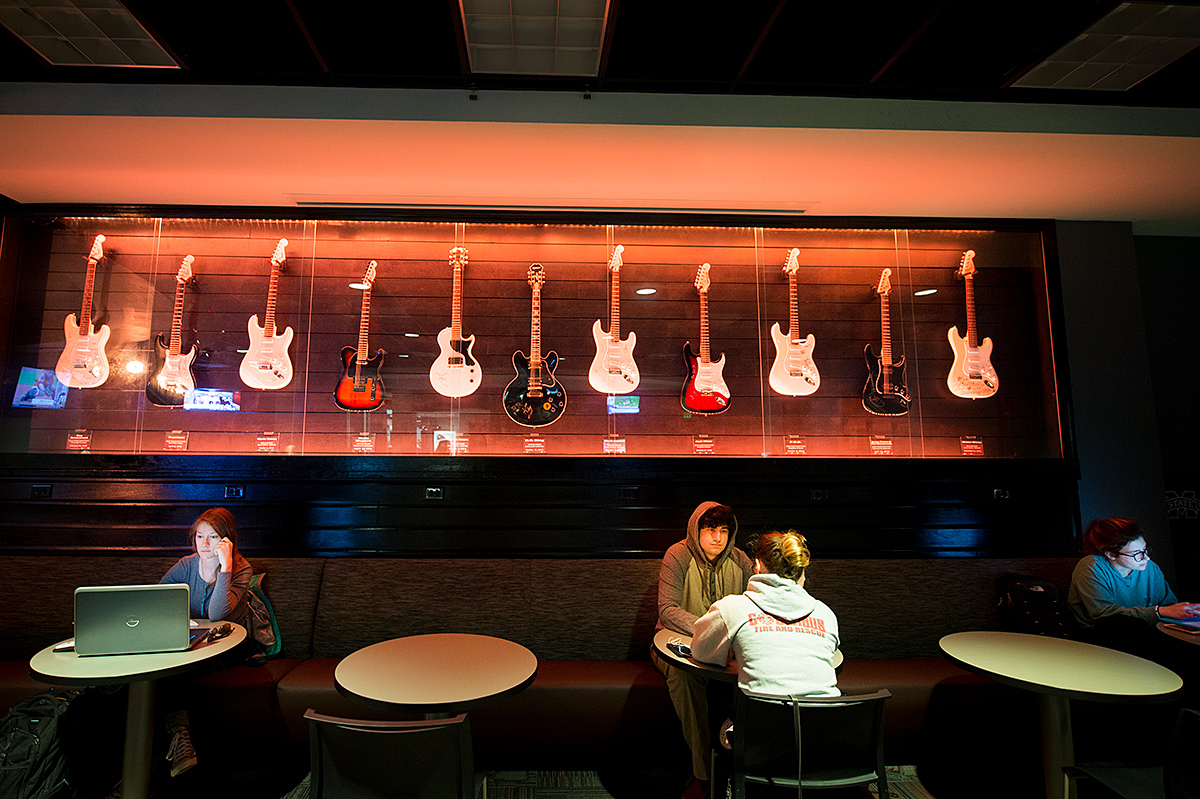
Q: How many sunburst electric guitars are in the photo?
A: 2